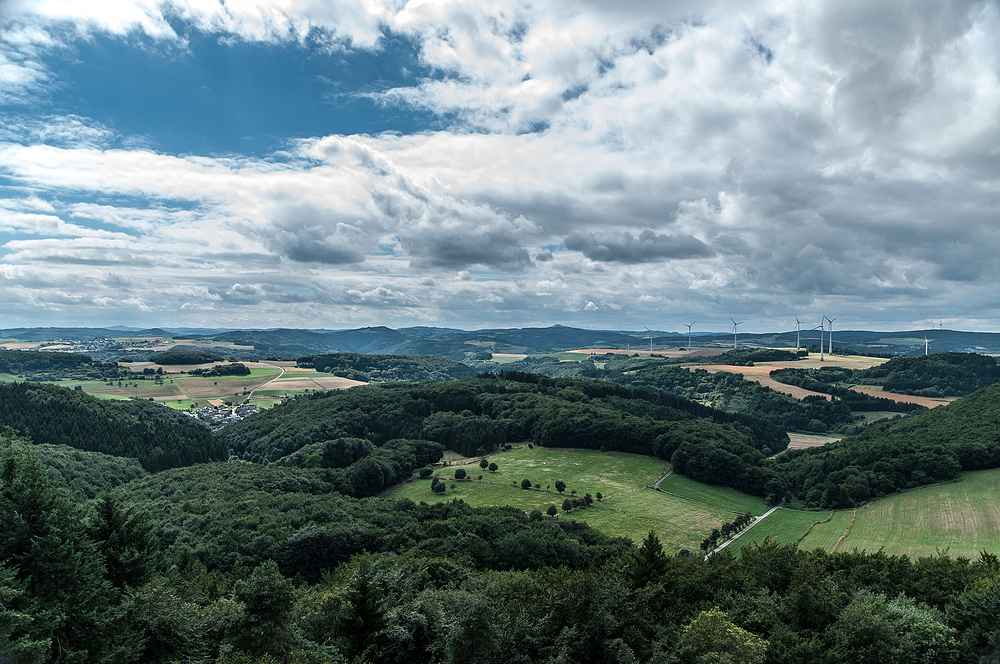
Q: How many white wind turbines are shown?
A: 7